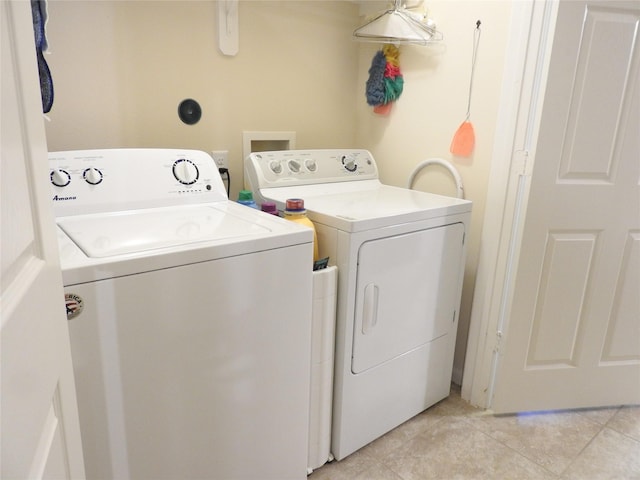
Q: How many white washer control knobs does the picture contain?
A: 3